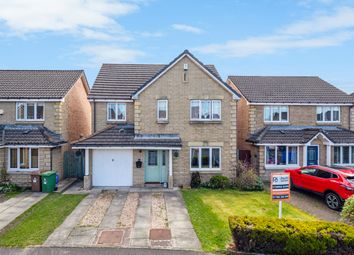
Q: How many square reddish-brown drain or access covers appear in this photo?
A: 2